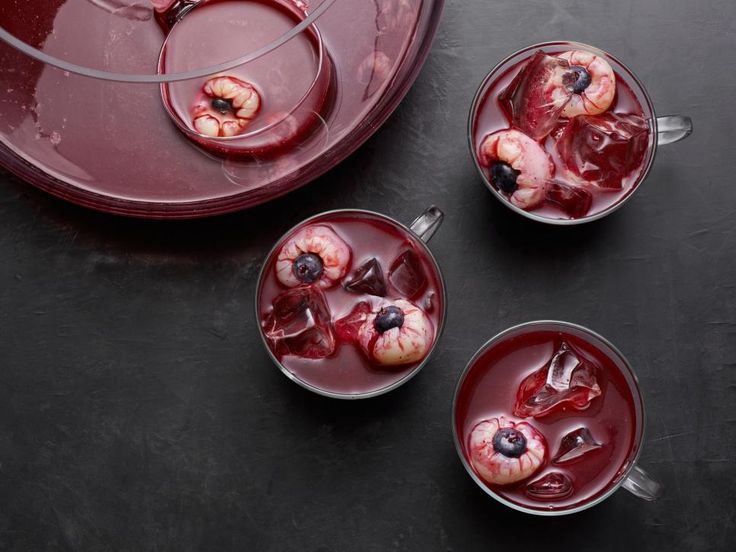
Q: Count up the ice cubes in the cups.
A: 10